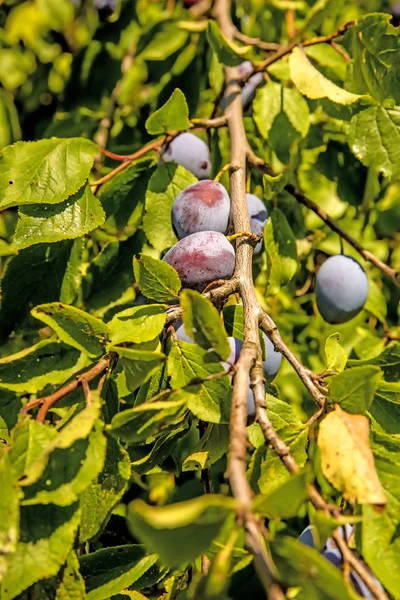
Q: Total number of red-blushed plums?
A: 2